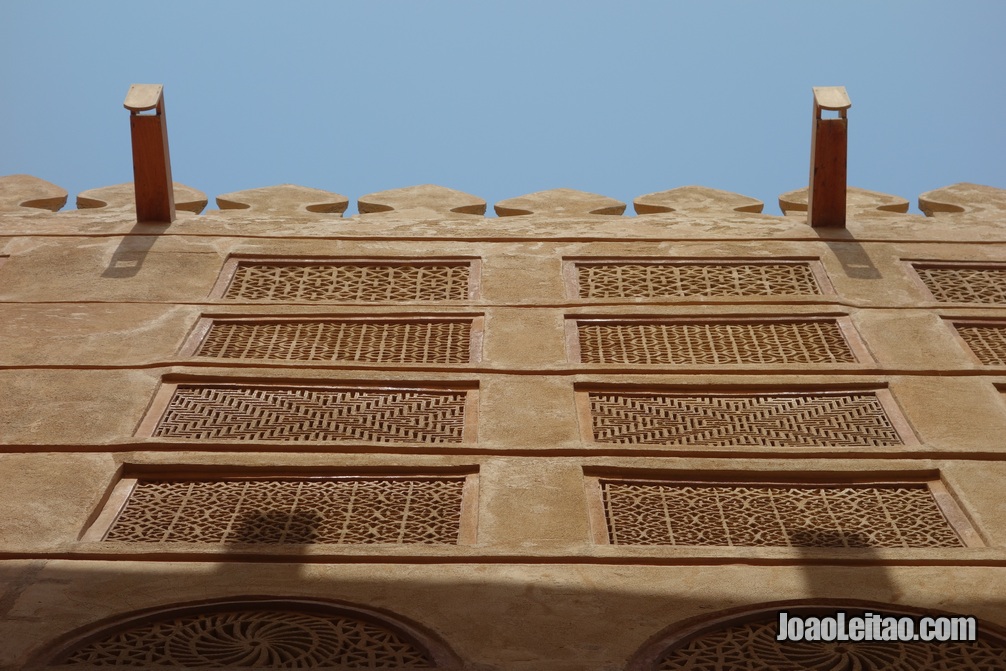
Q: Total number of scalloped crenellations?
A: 8